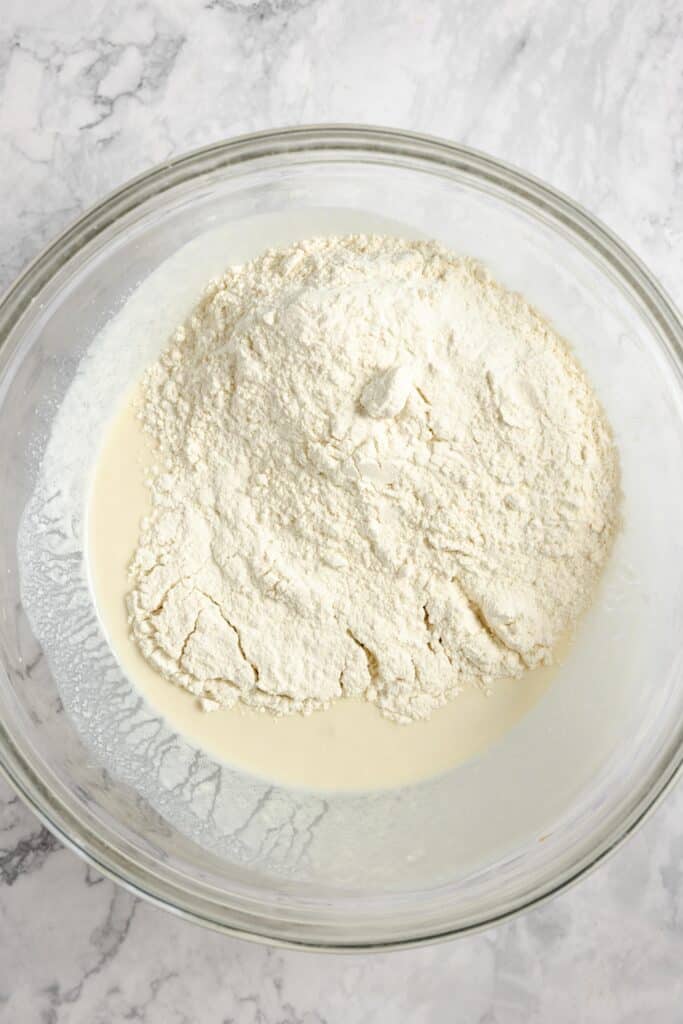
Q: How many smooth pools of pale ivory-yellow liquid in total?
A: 1